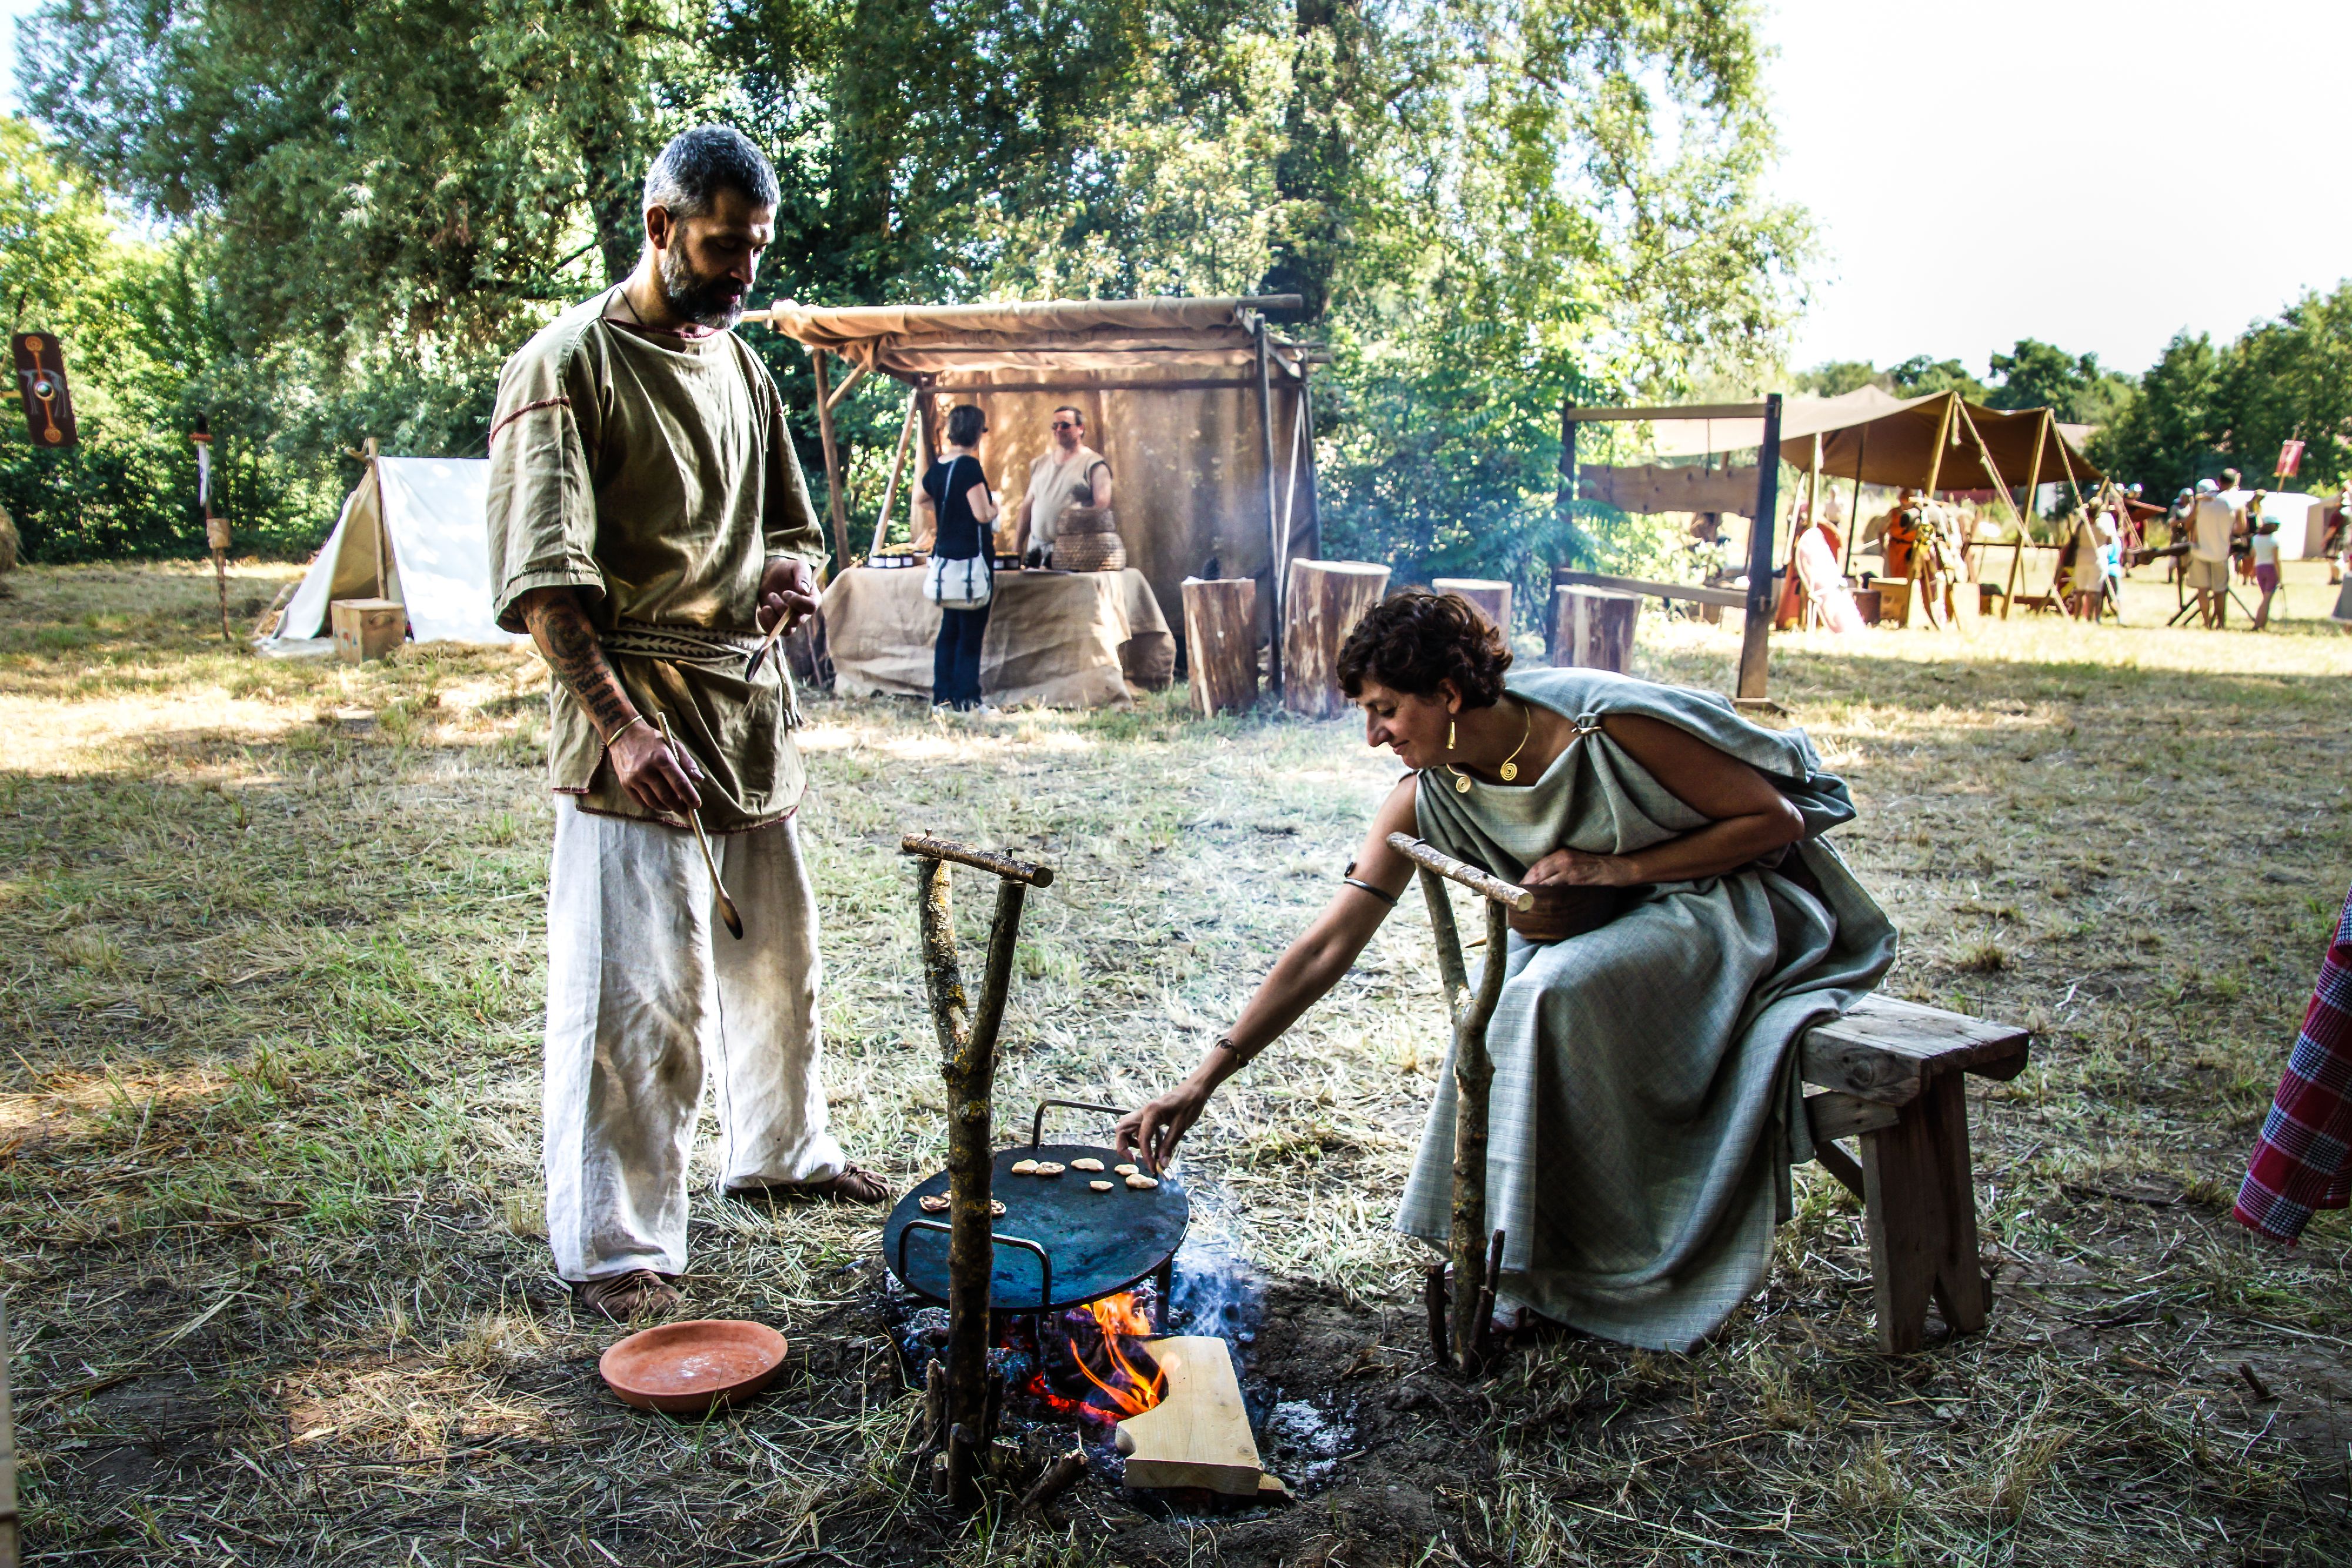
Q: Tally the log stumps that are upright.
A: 4